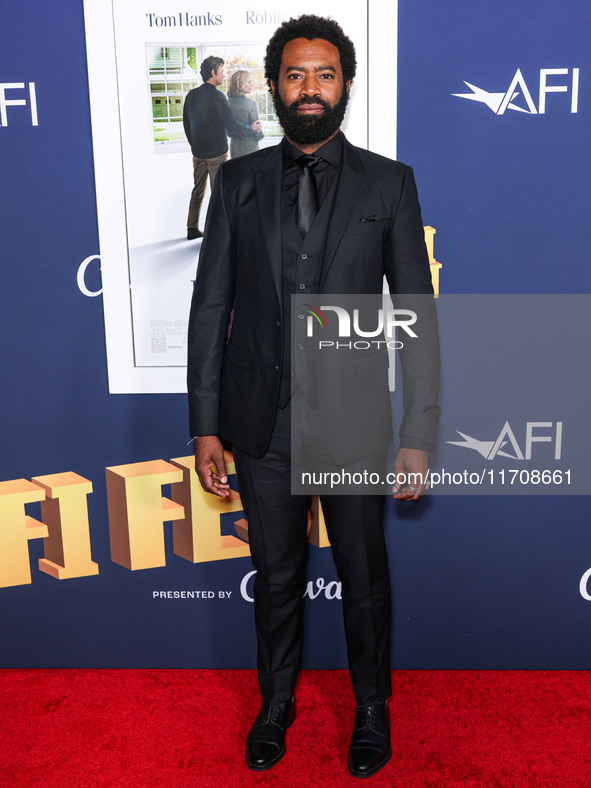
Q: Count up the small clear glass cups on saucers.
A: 0